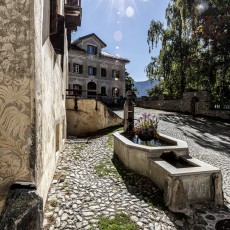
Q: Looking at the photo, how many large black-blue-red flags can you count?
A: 0